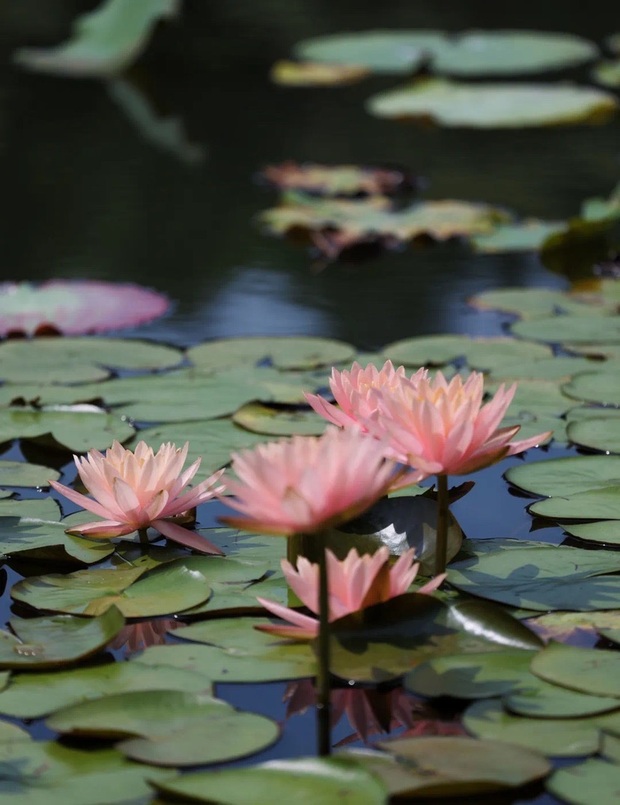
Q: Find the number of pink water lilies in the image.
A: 5